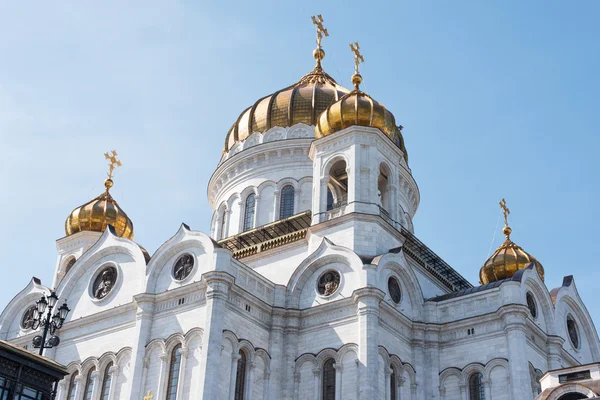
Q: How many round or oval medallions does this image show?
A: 7